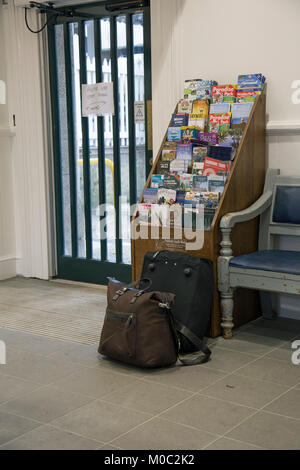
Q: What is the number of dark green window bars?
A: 5